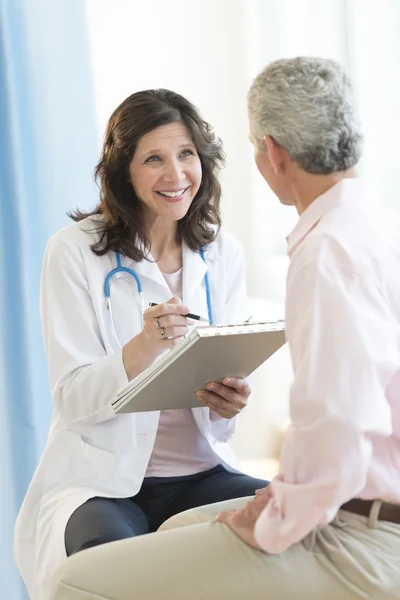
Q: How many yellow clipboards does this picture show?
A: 0